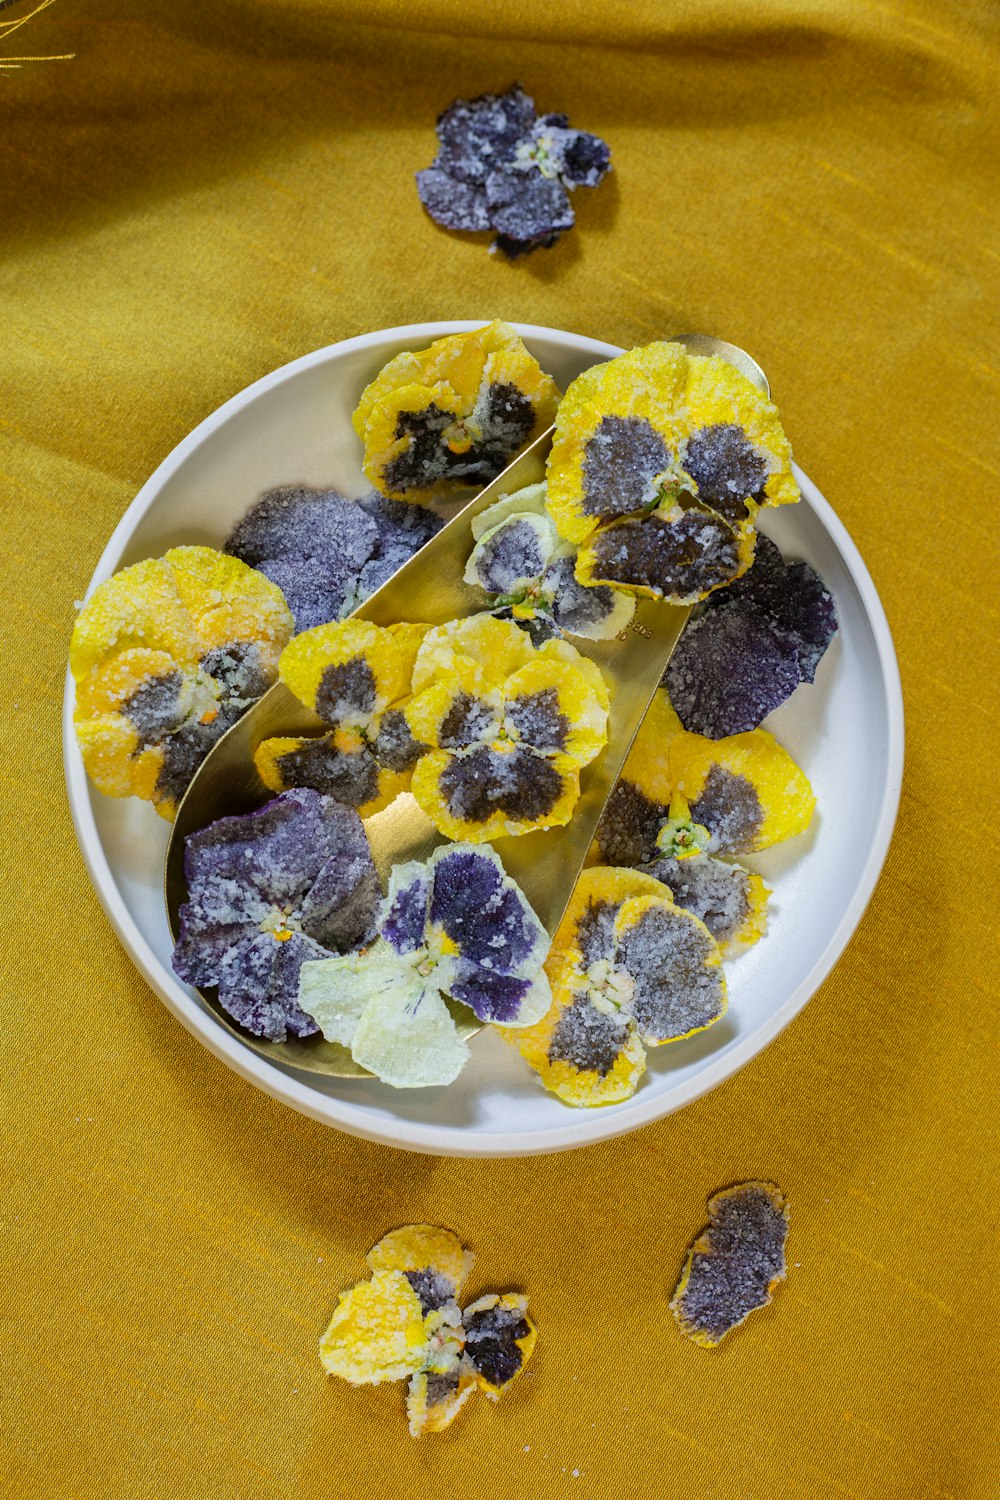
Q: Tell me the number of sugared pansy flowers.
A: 14